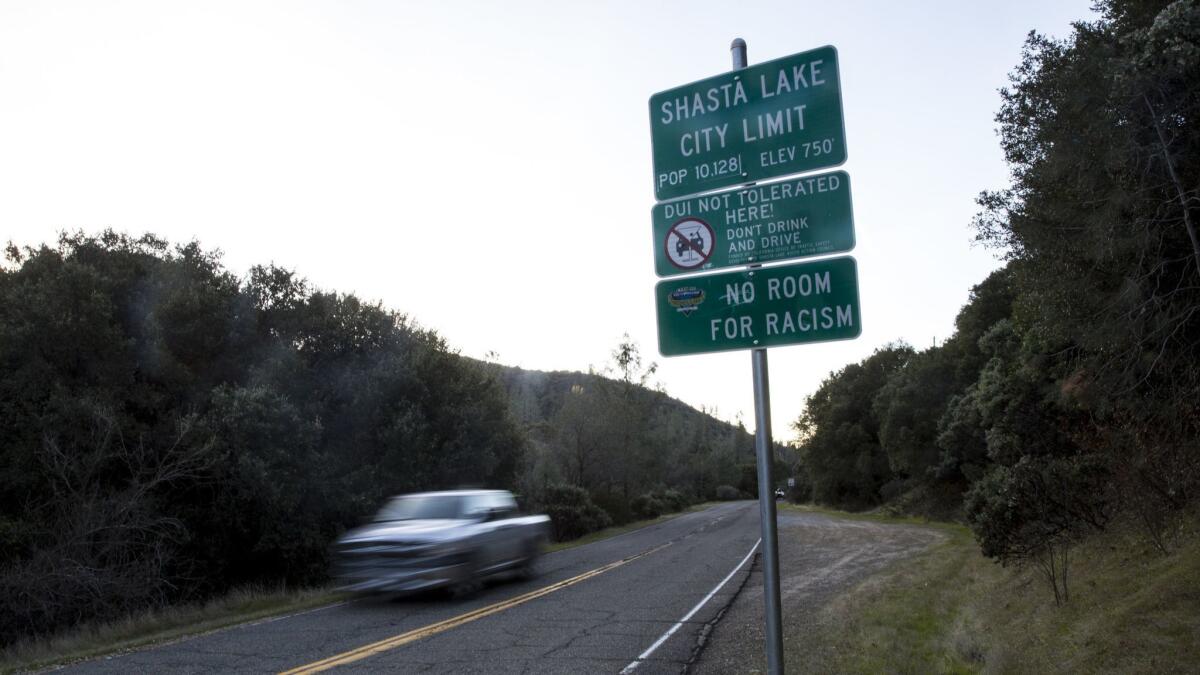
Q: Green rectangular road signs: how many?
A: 3